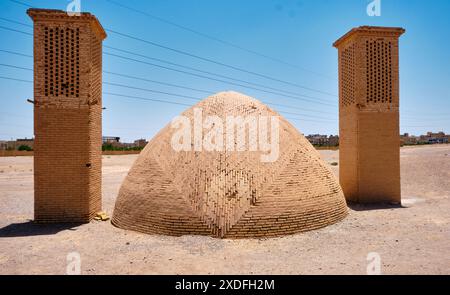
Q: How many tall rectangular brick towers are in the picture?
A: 2